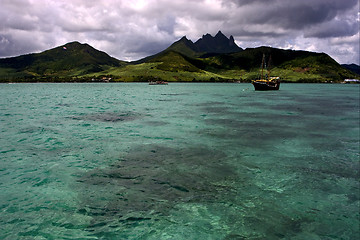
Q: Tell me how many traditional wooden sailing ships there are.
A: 1